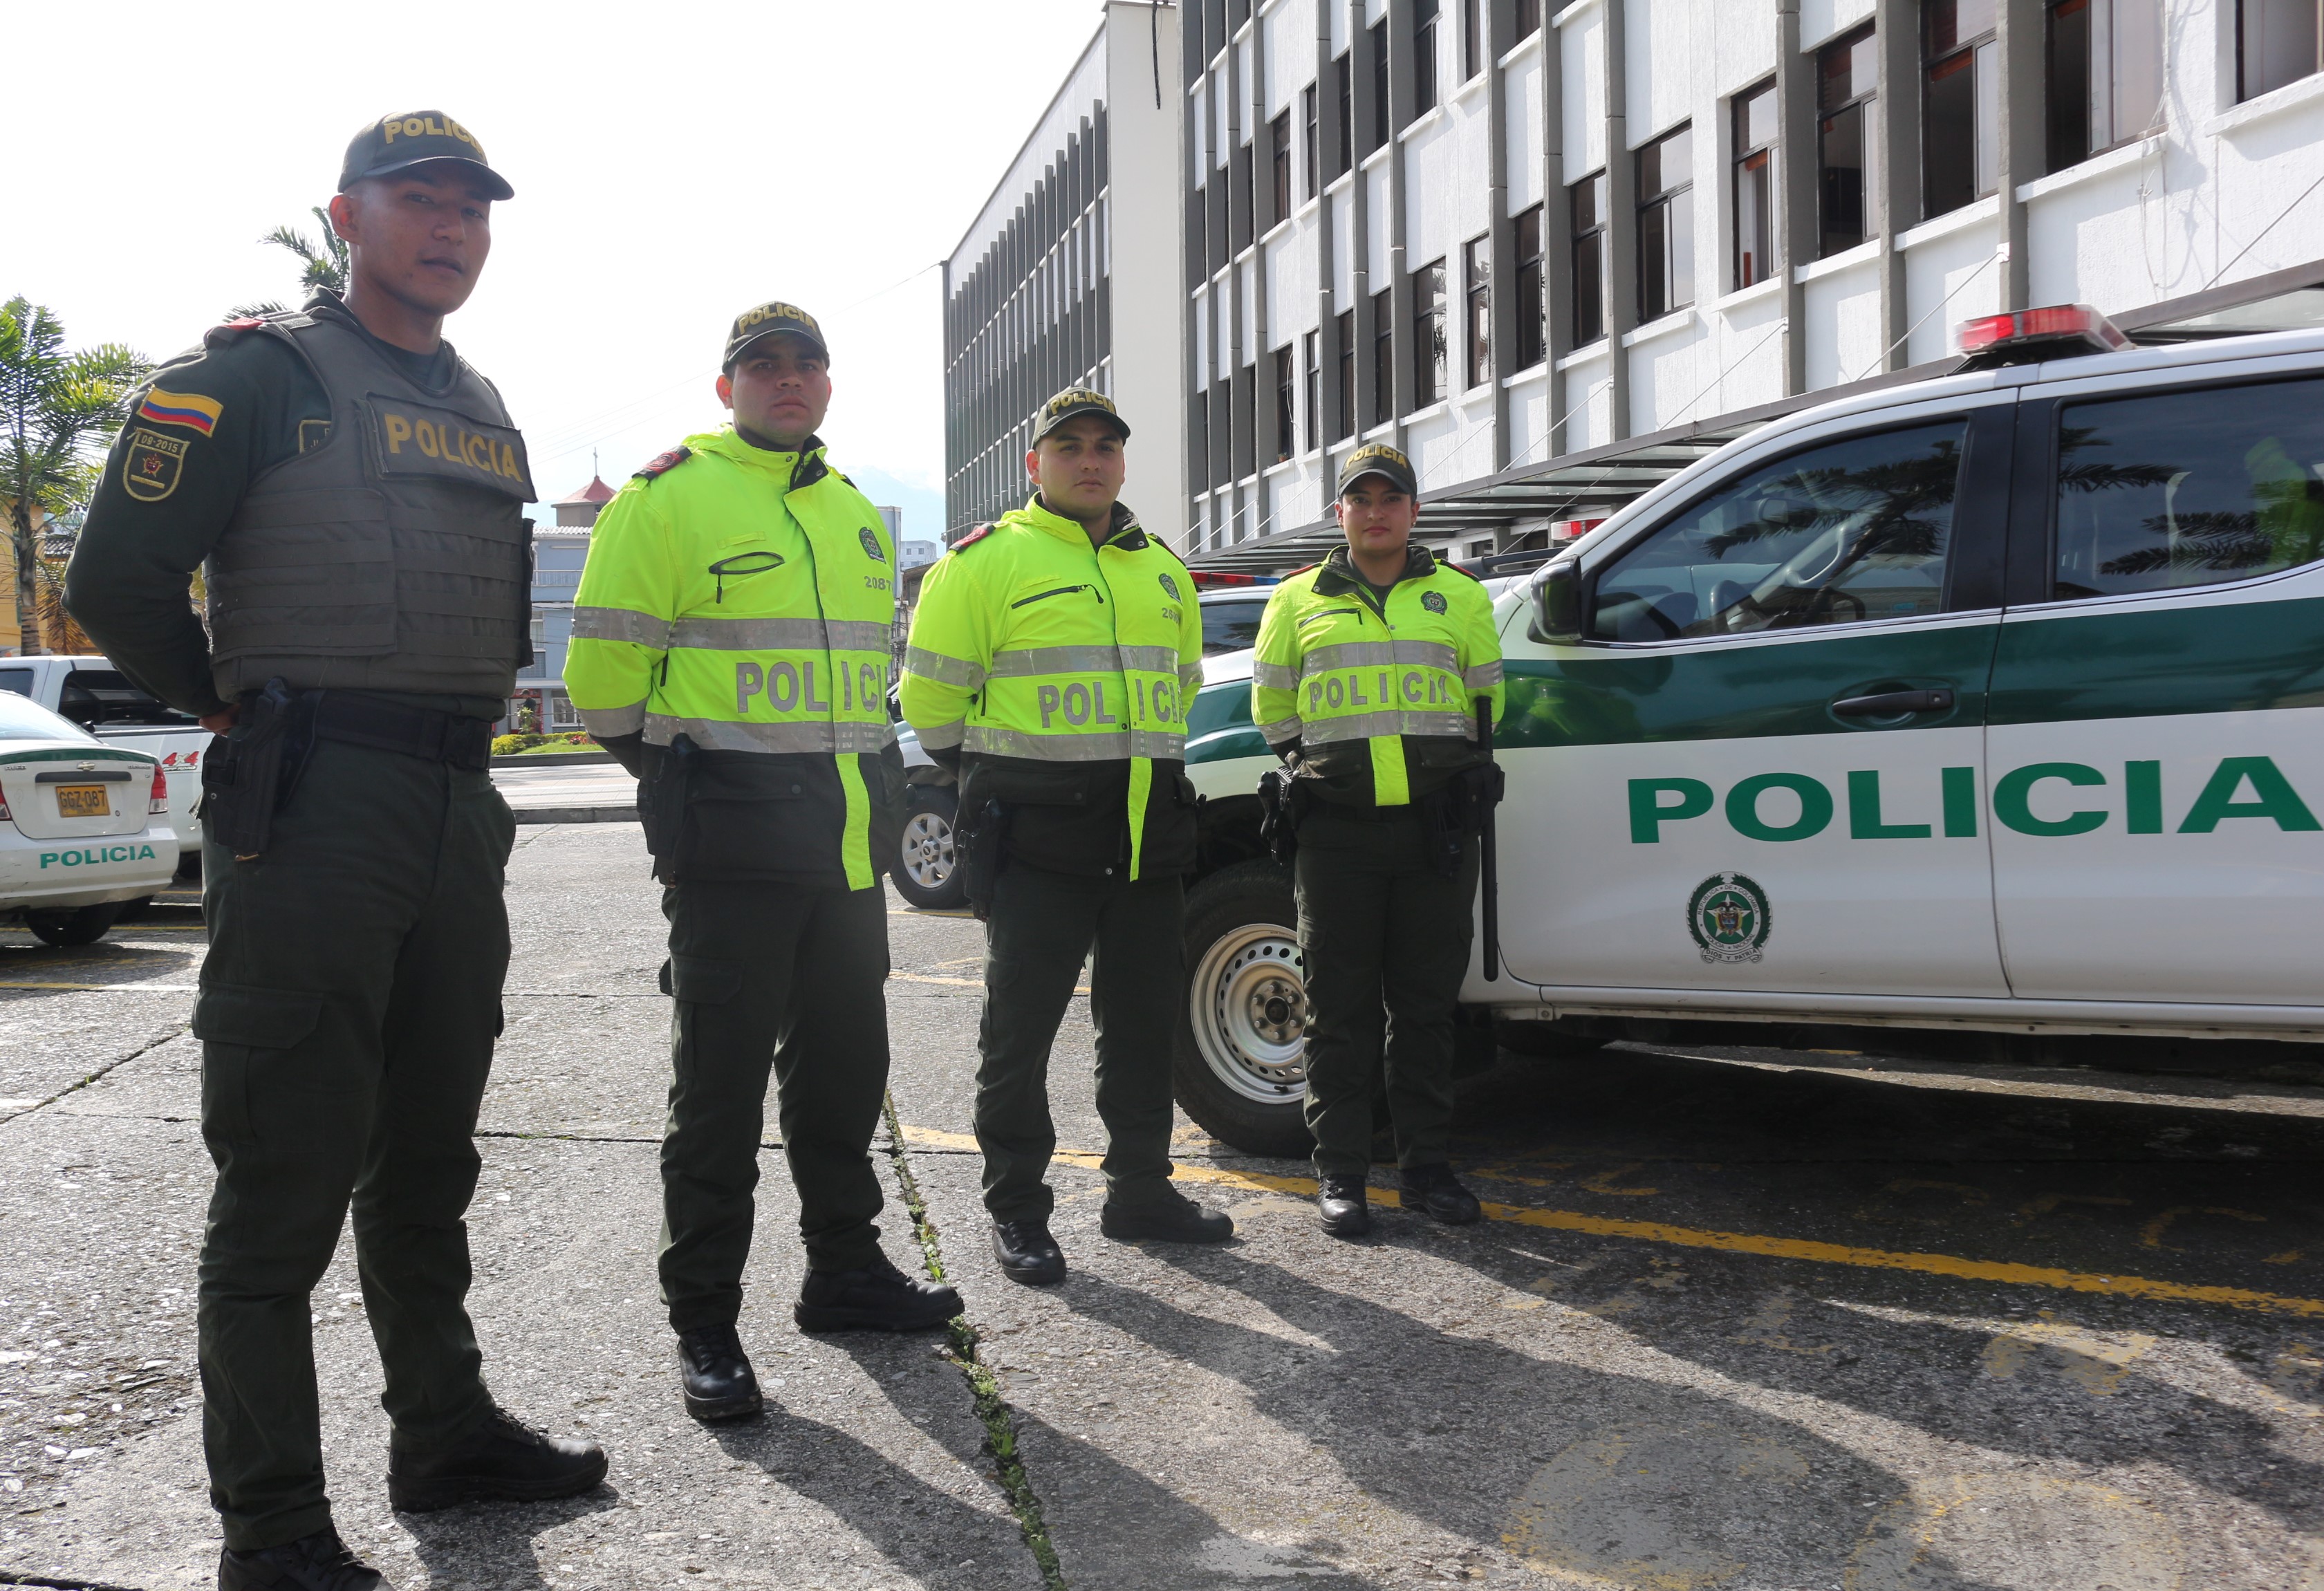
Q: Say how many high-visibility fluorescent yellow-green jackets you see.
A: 3